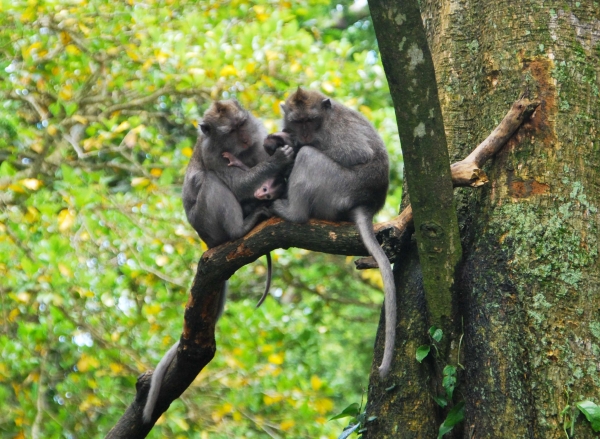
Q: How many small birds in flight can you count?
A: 0